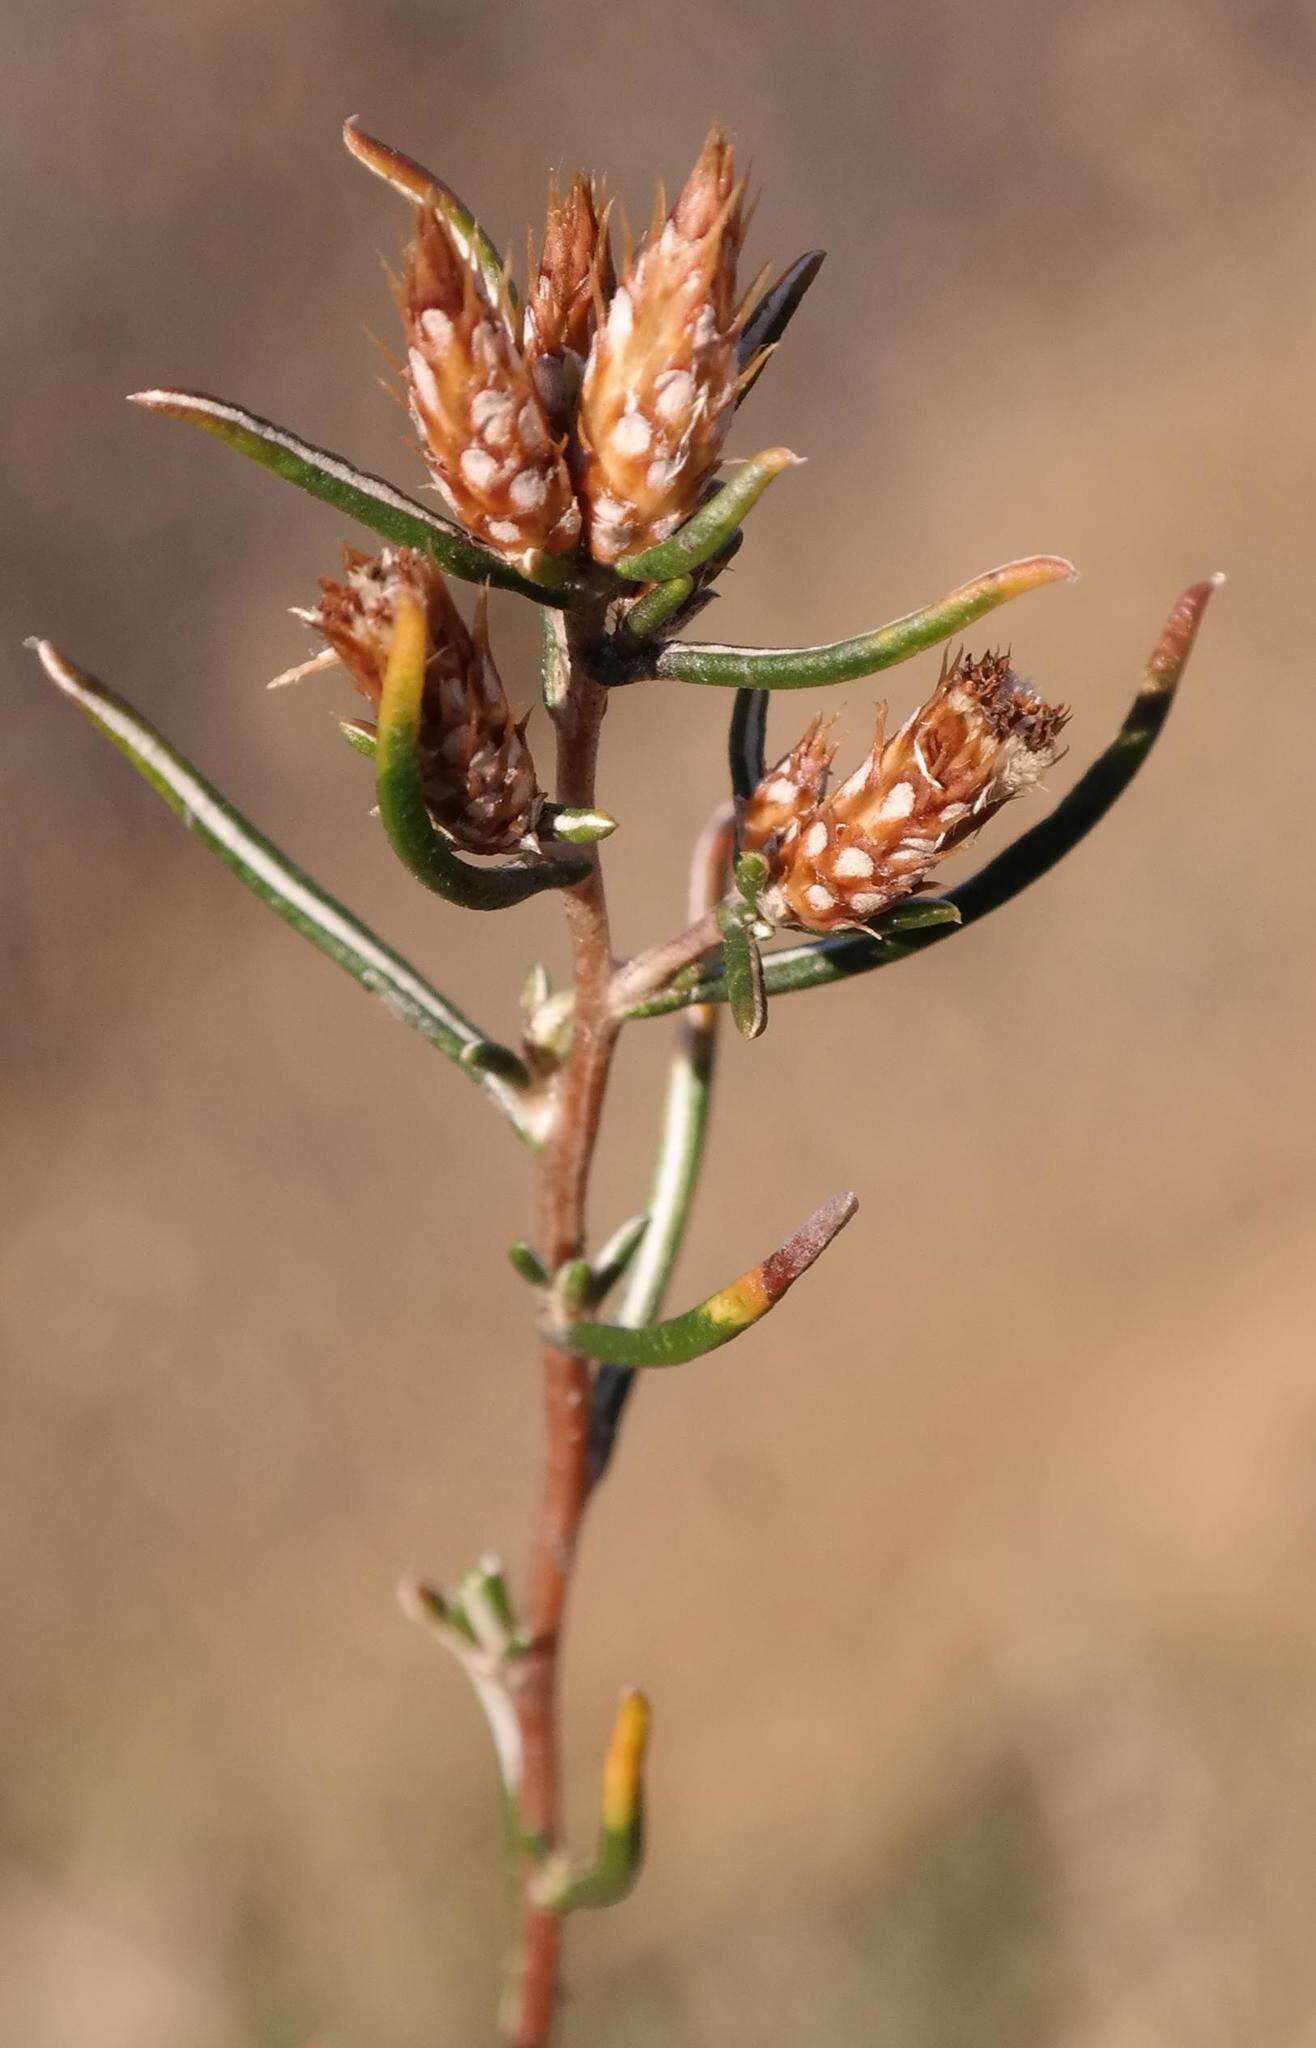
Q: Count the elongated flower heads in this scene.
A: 6